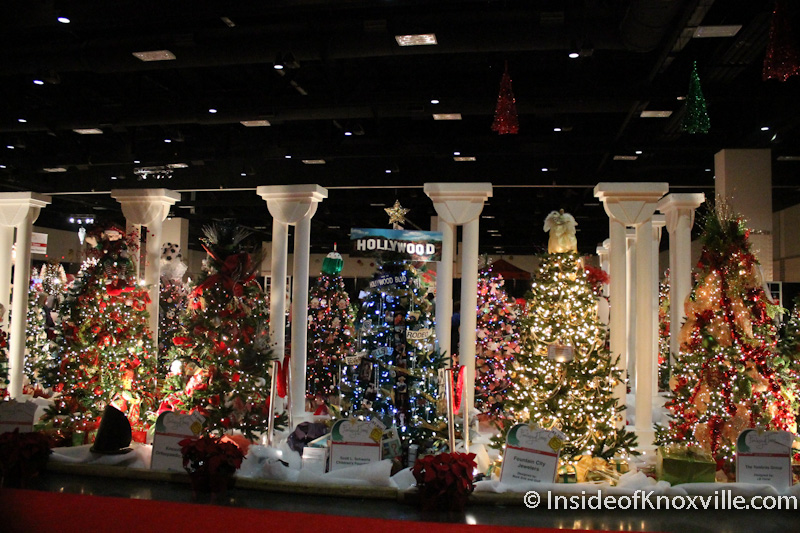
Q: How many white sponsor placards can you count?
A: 5